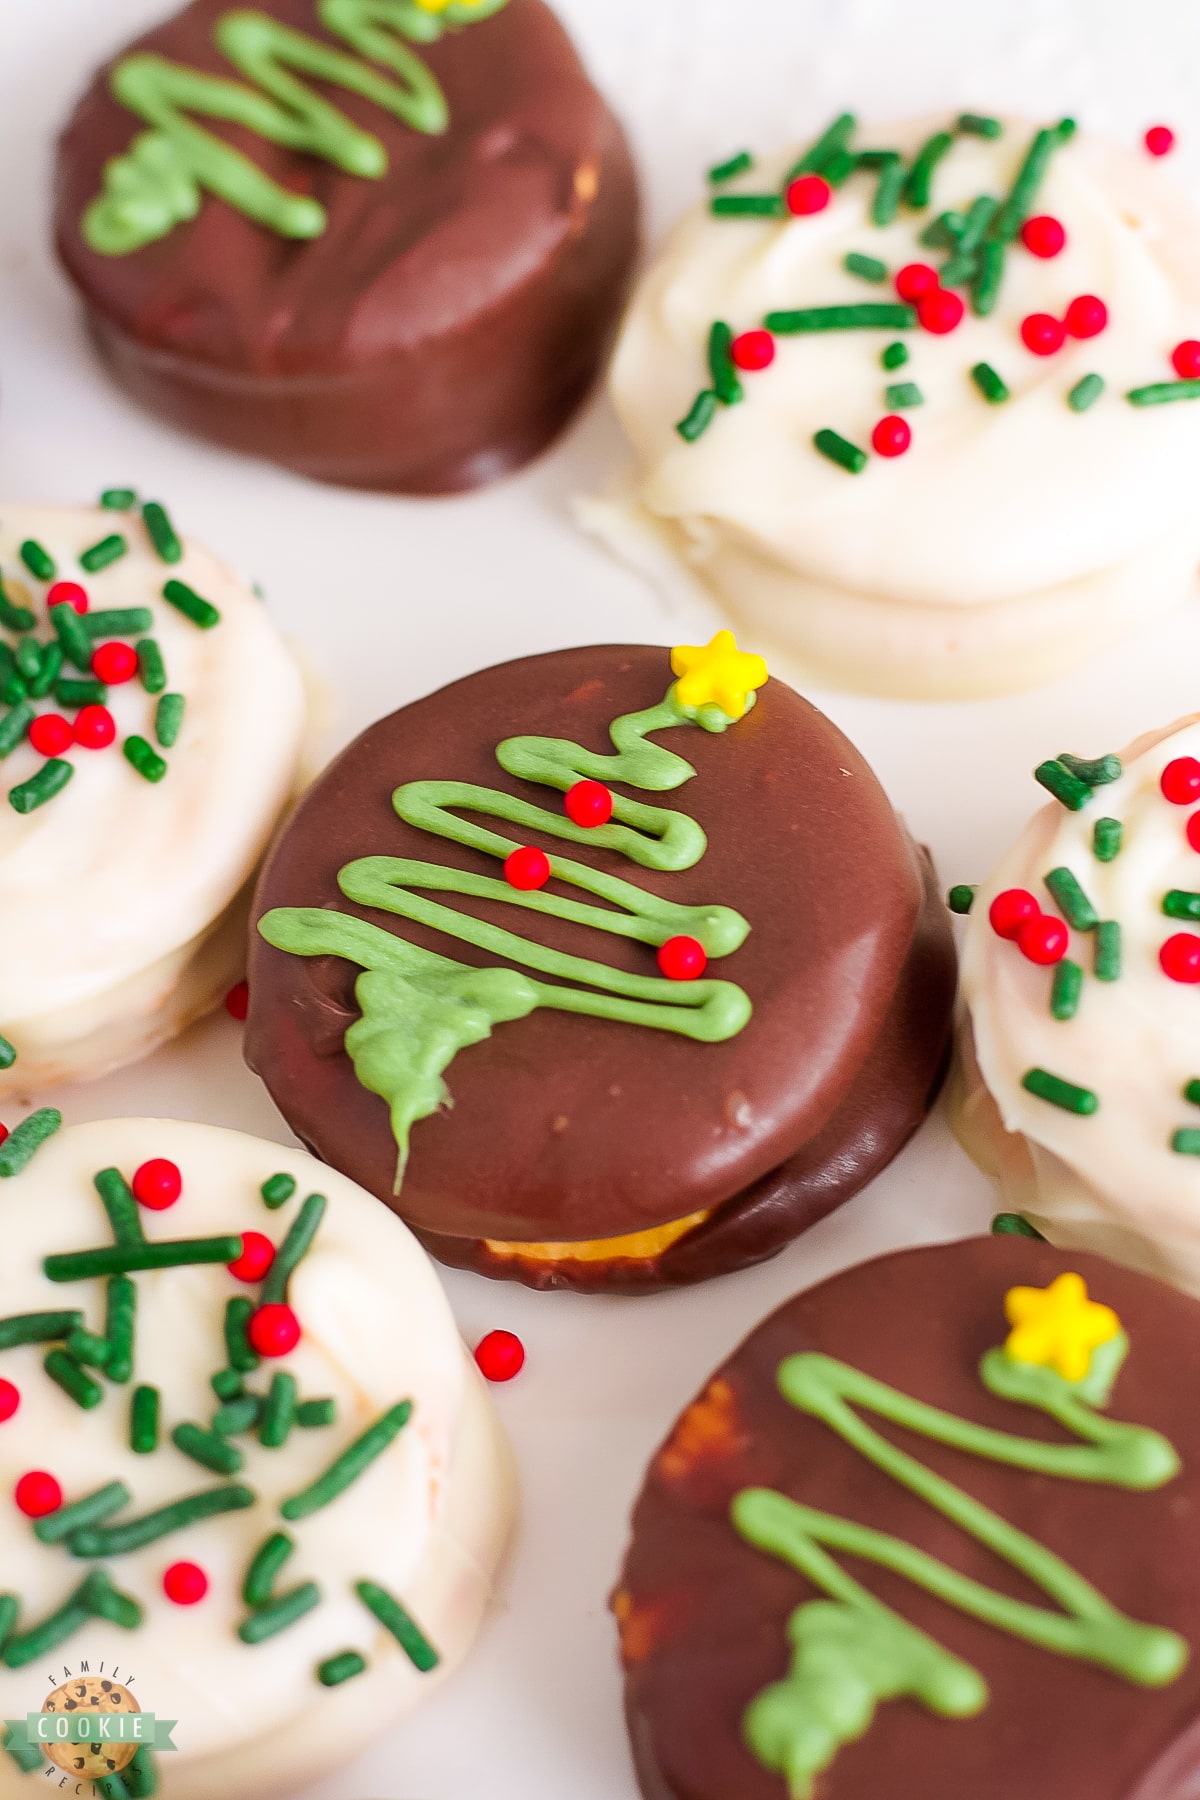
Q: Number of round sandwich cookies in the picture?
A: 7